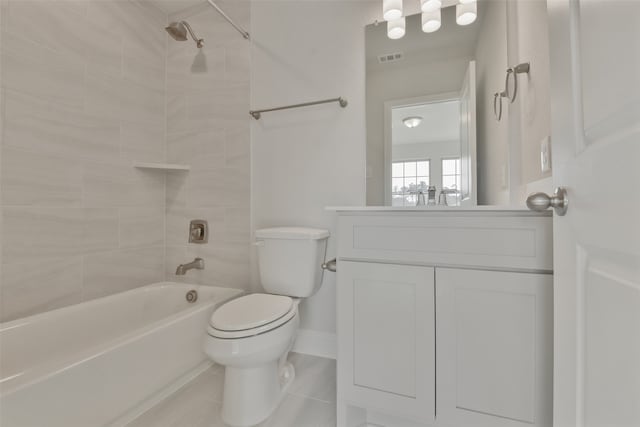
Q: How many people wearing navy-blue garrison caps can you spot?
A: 0